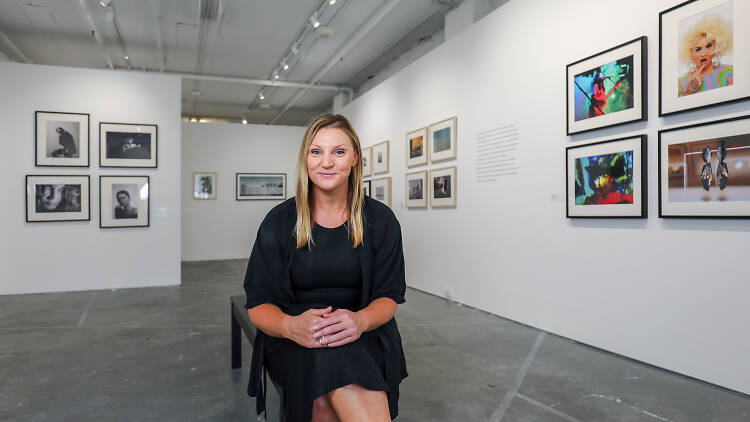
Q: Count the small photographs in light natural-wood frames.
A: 8